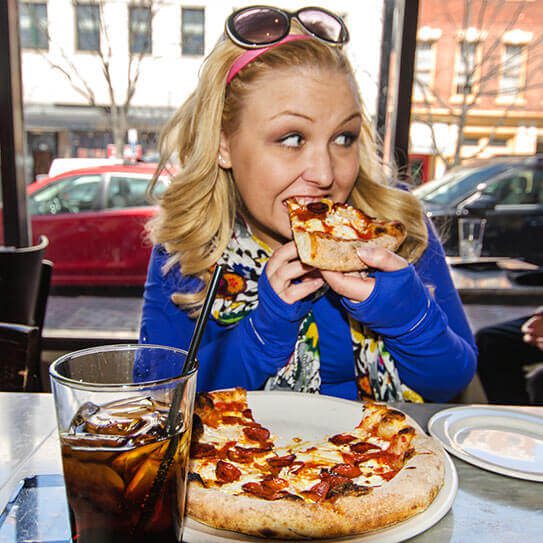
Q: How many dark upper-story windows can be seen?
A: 4